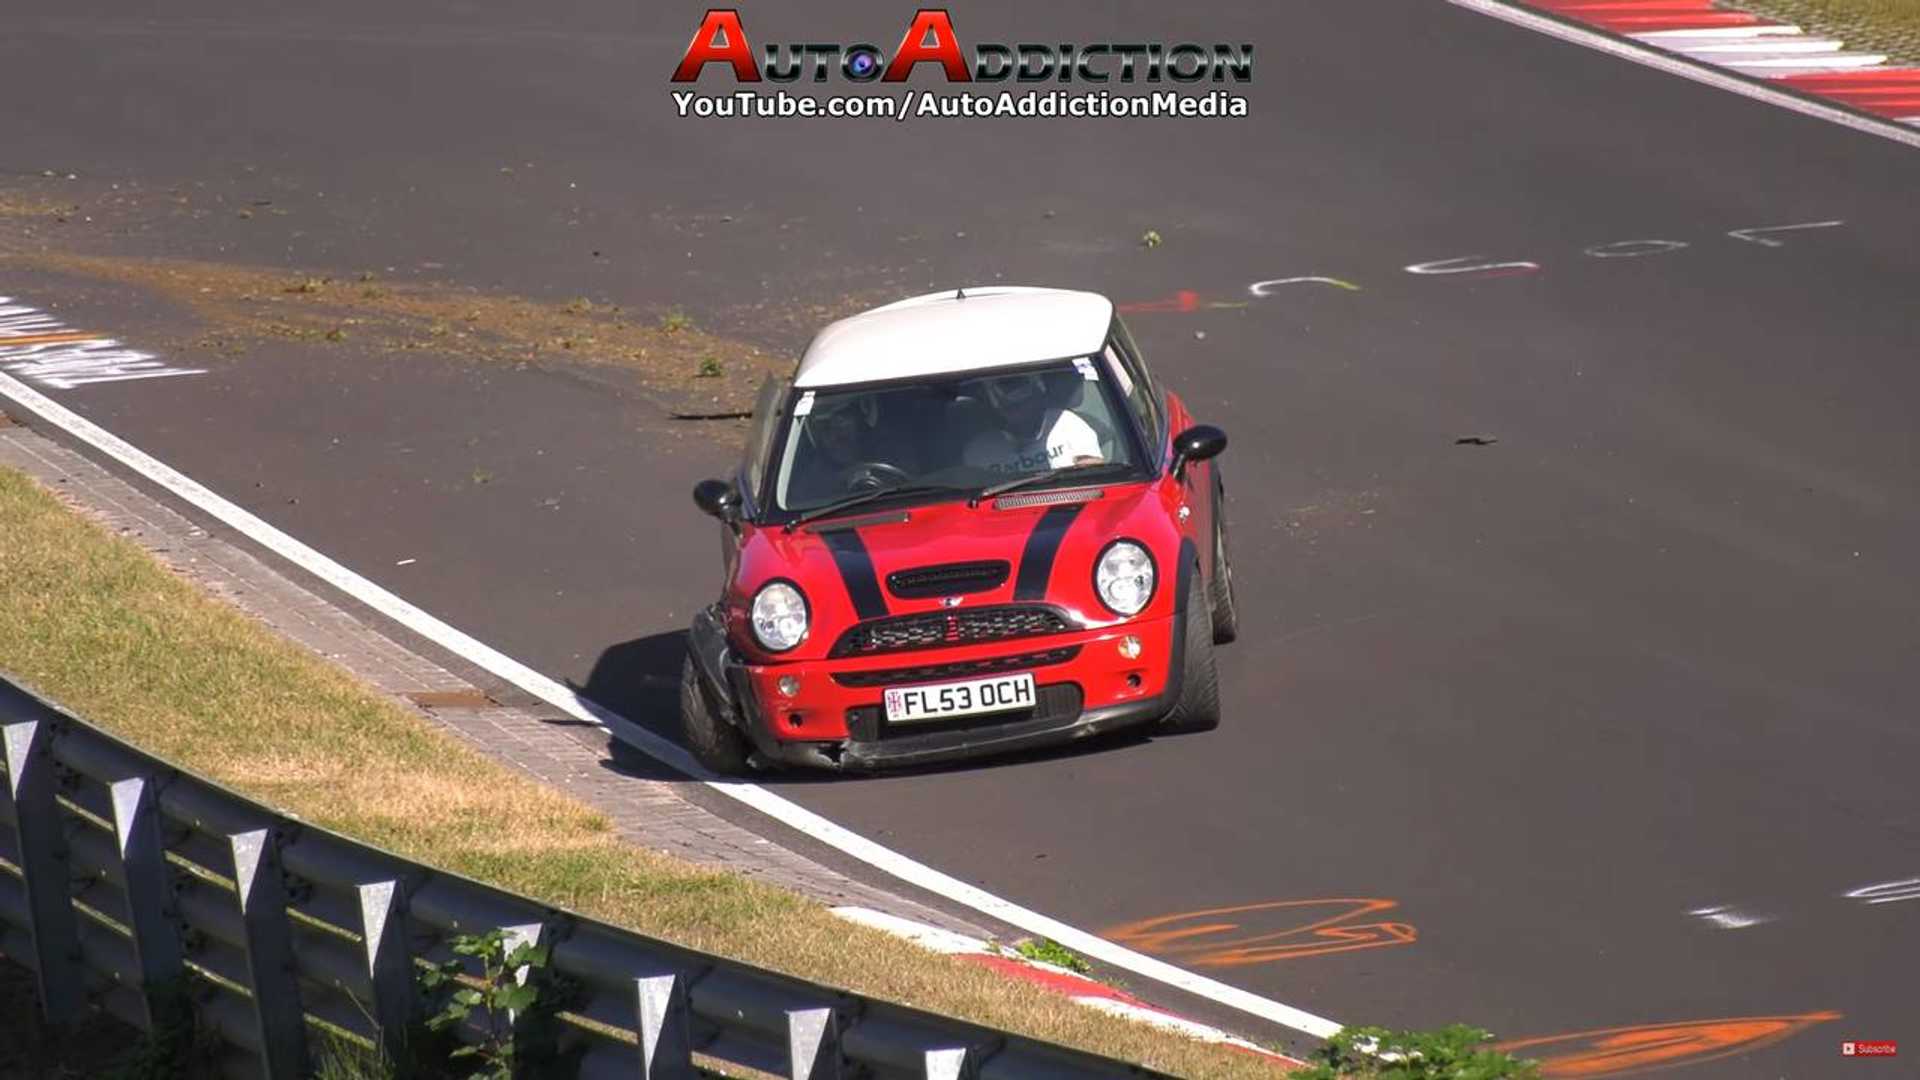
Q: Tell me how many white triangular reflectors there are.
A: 8